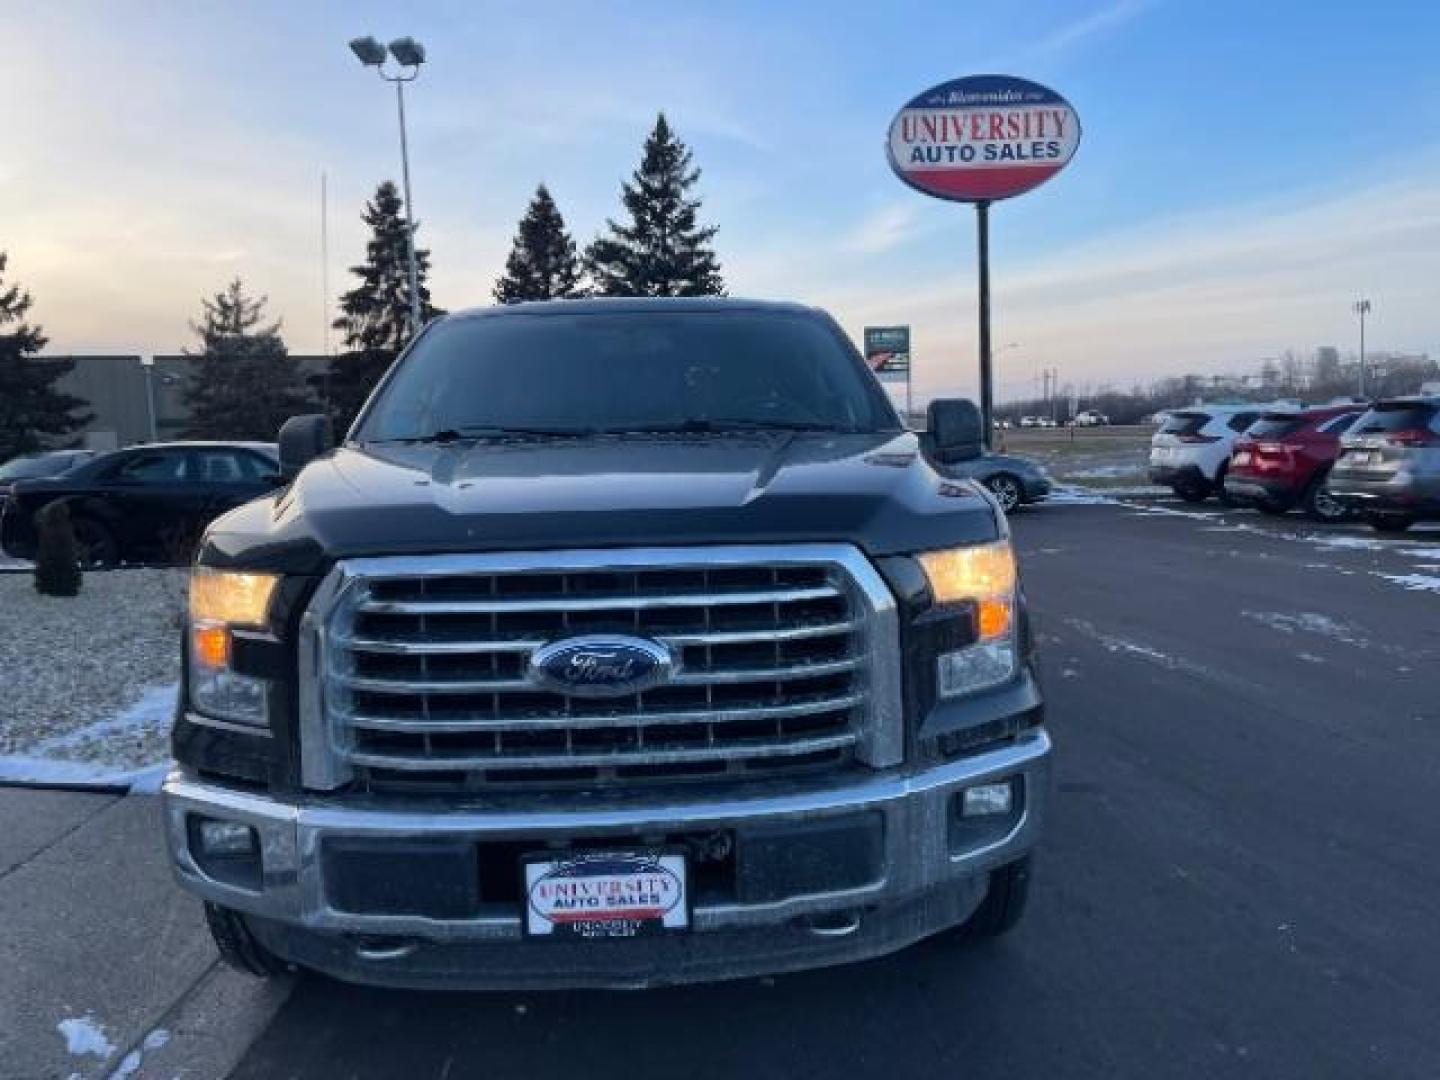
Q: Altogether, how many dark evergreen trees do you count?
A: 5